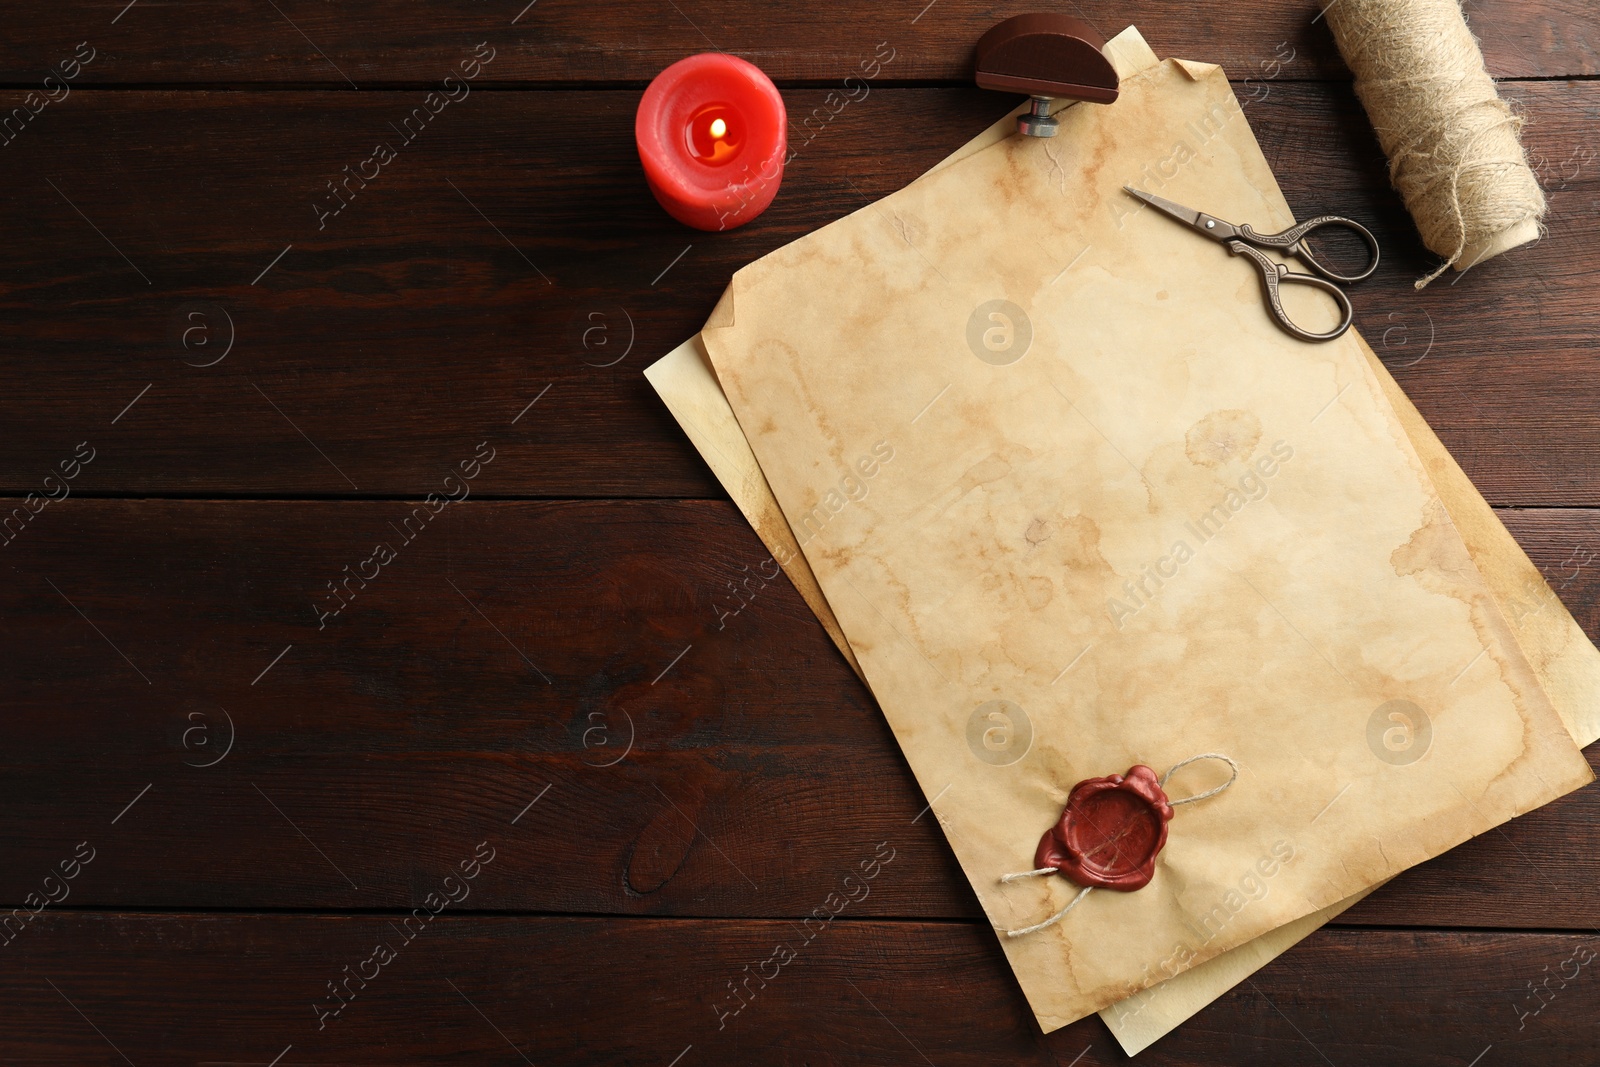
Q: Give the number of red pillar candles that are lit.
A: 1